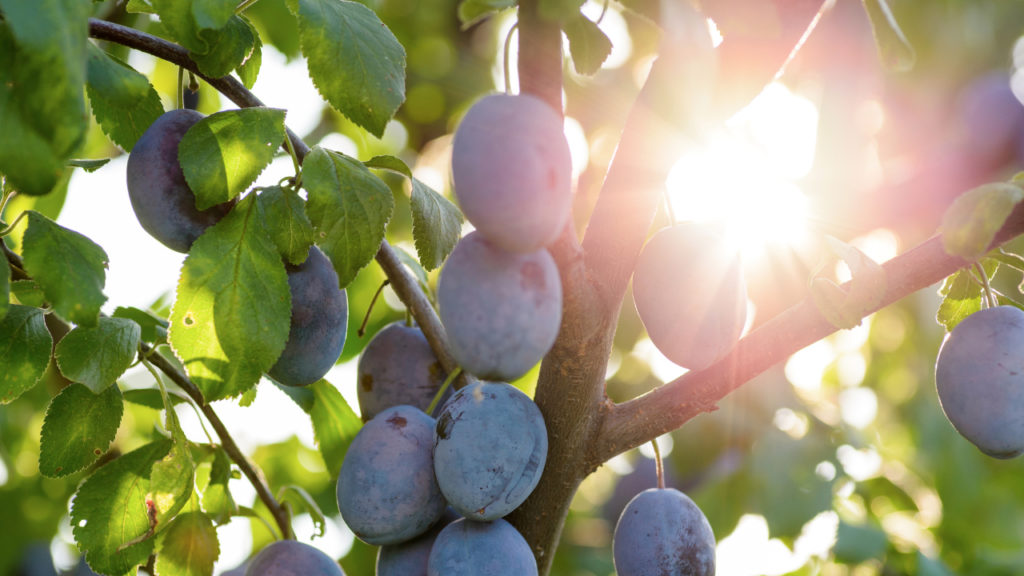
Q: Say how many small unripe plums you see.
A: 0